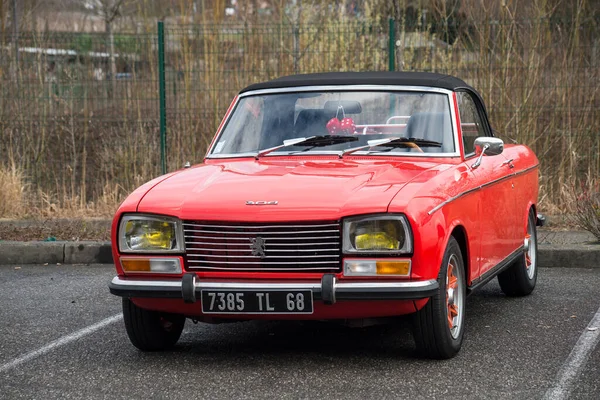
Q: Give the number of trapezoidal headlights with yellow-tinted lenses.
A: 2